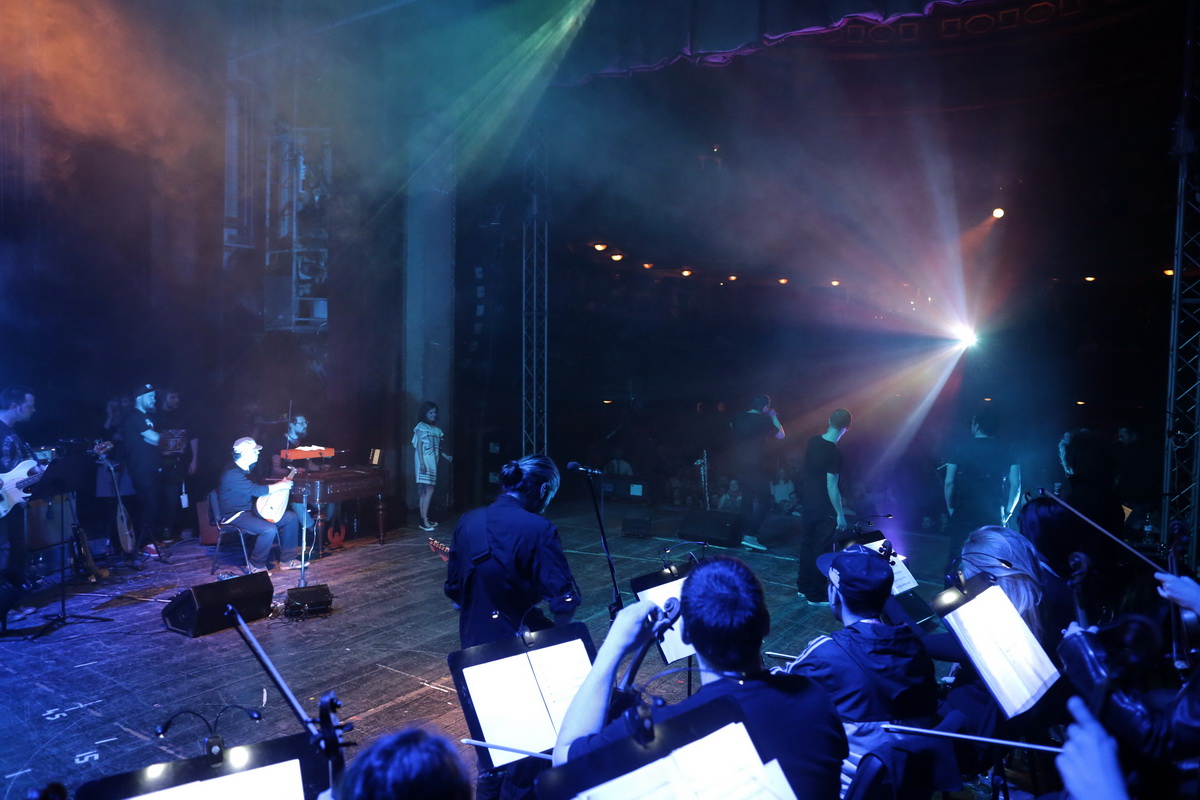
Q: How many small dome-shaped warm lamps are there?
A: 9